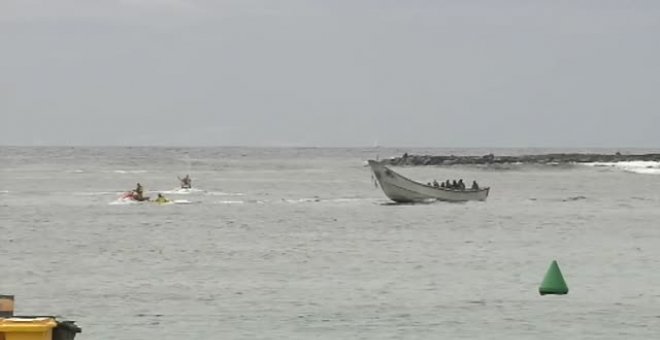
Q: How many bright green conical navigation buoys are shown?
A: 1